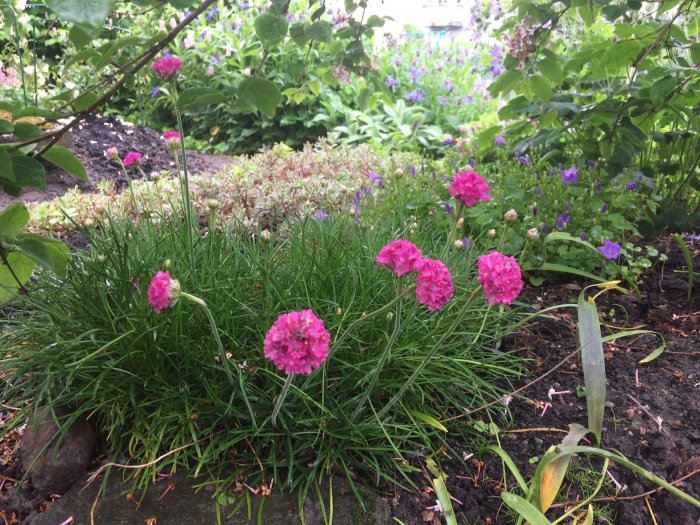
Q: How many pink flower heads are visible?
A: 9